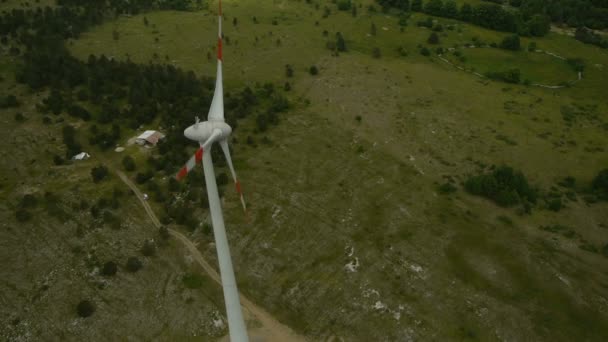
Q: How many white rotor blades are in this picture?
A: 3